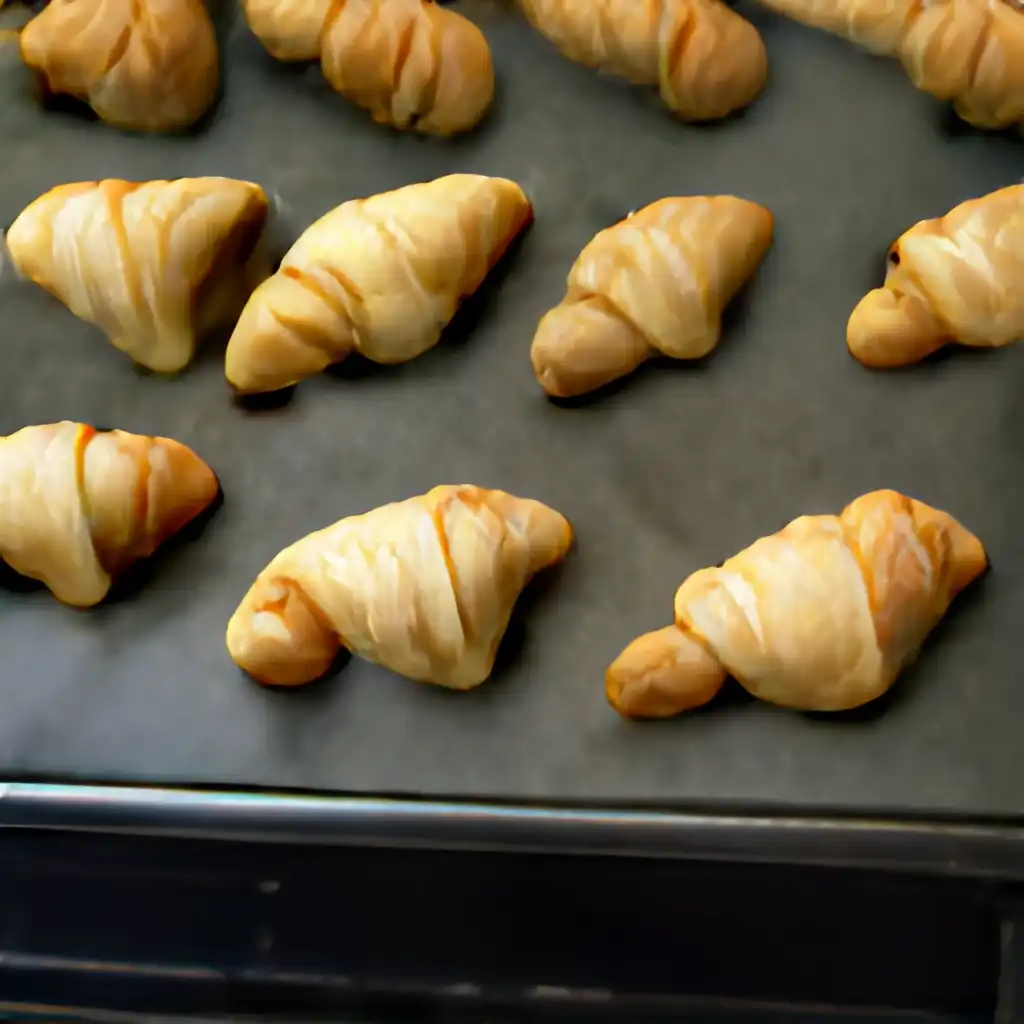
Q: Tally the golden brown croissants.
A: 11